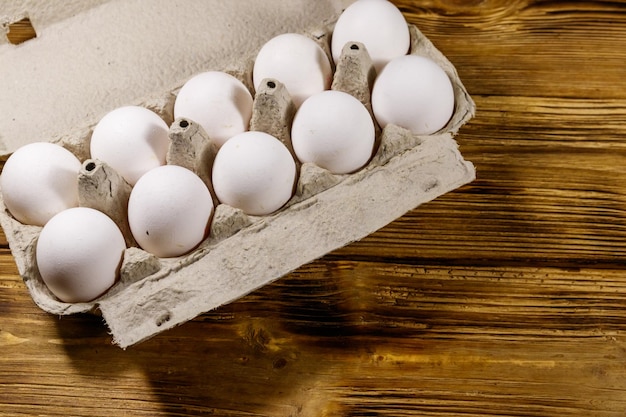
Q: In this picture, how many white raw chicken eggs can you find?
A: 10